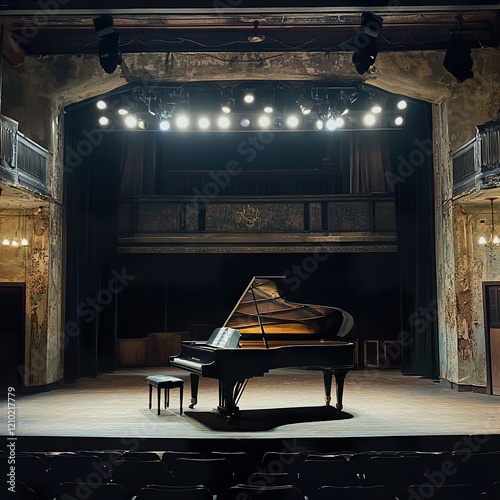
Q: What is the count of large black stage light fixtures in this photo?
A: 3